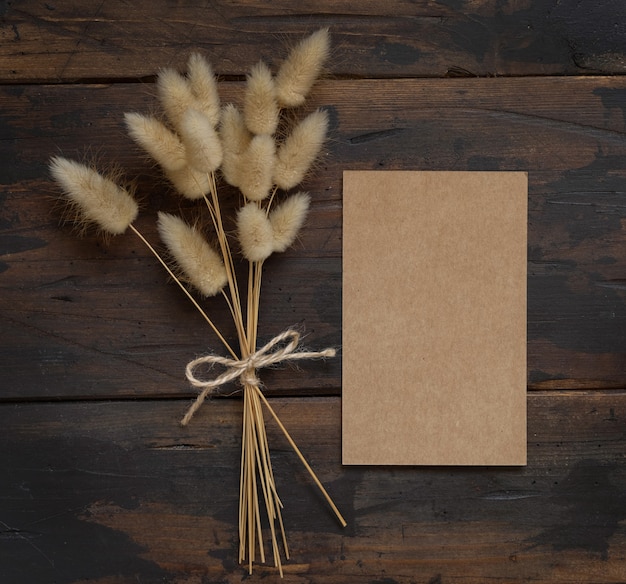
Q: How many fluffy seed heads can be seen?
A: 14